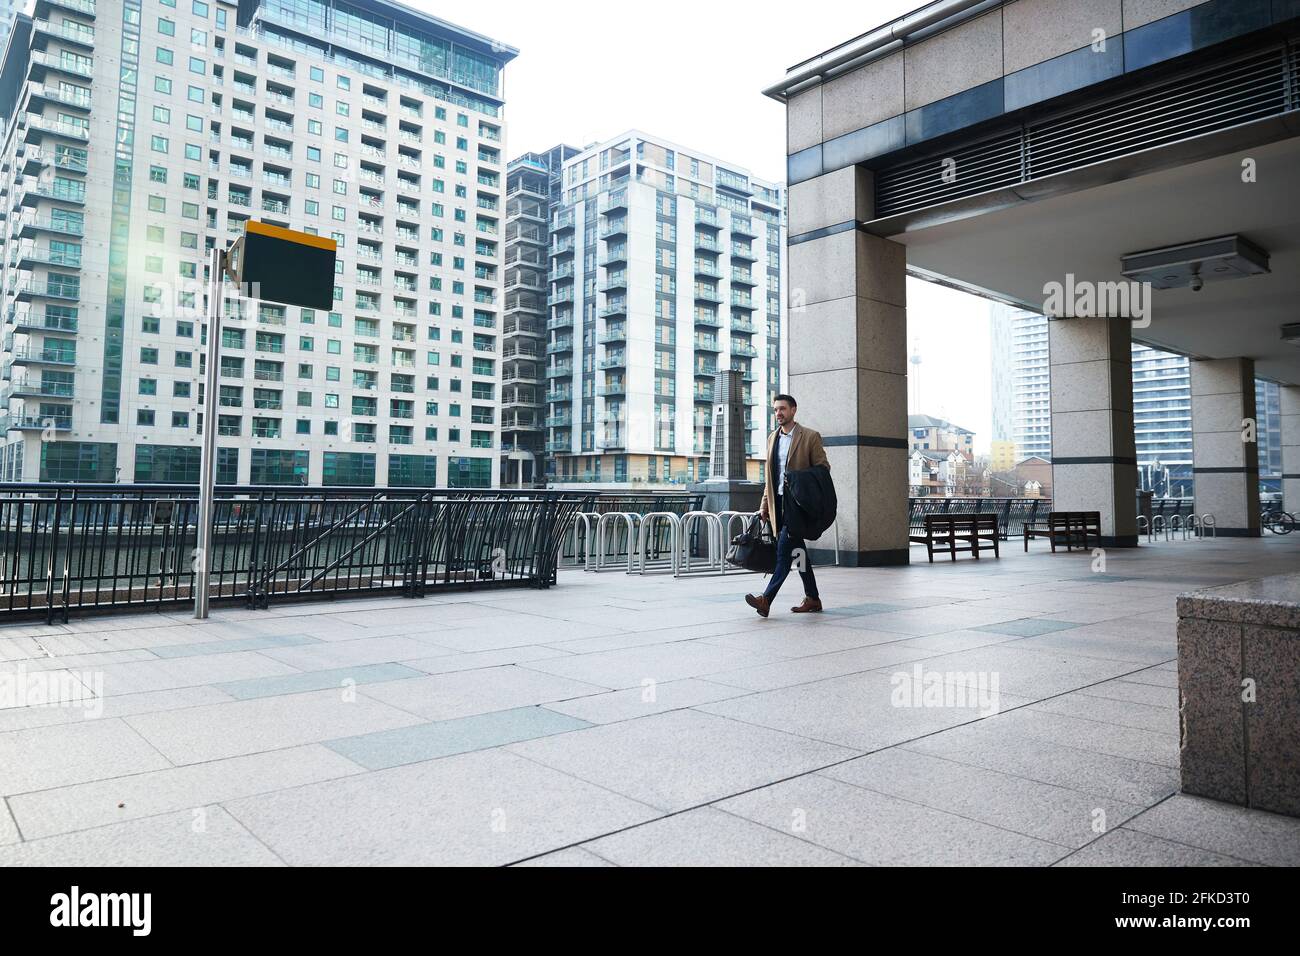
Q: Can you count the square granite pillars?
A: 4